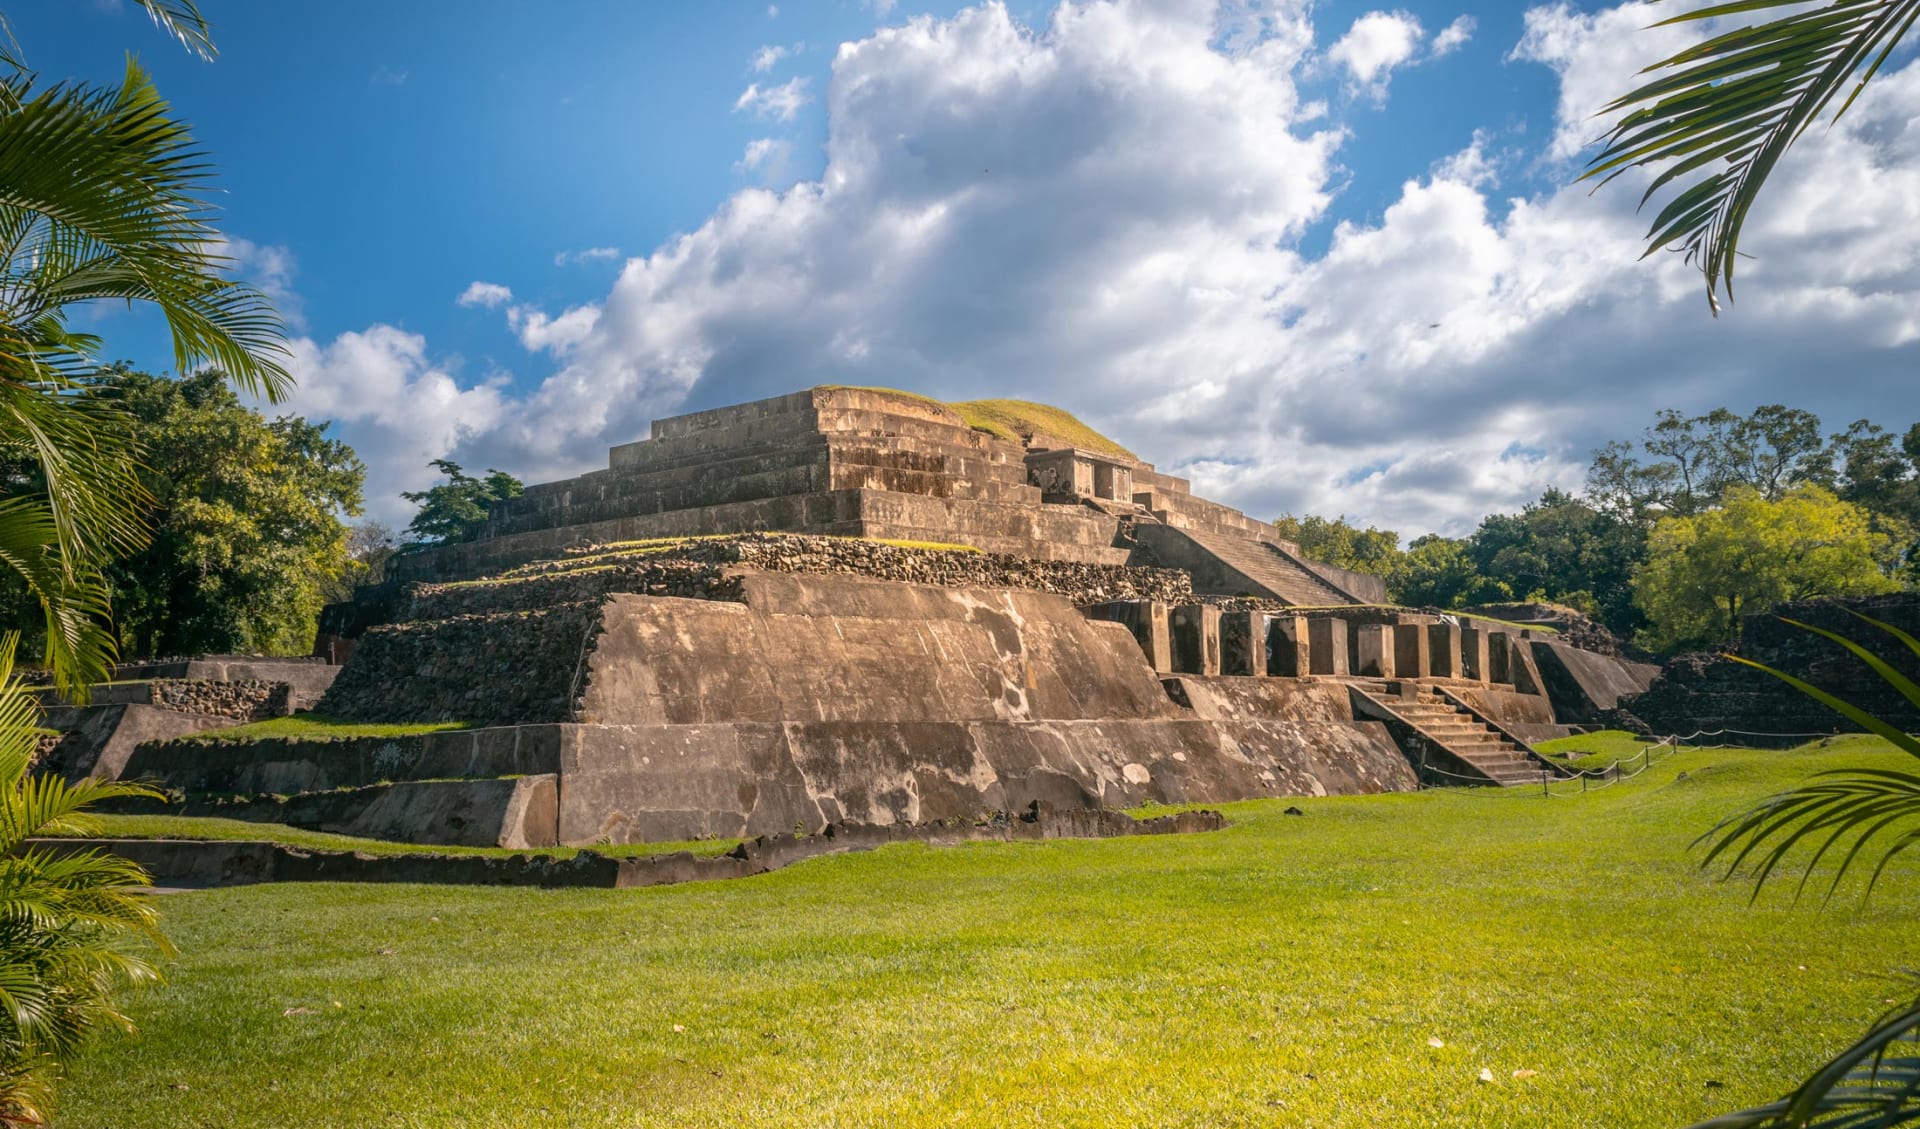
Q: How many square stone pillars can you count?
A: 10